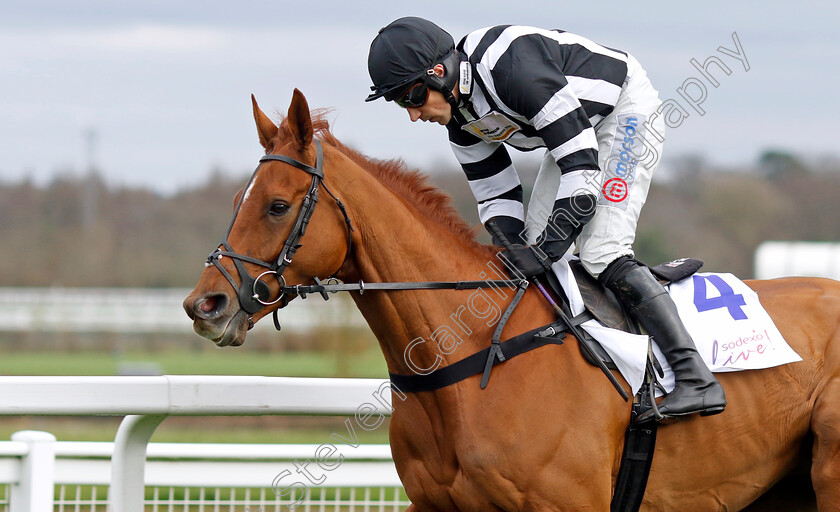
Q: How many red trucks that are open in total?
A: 0